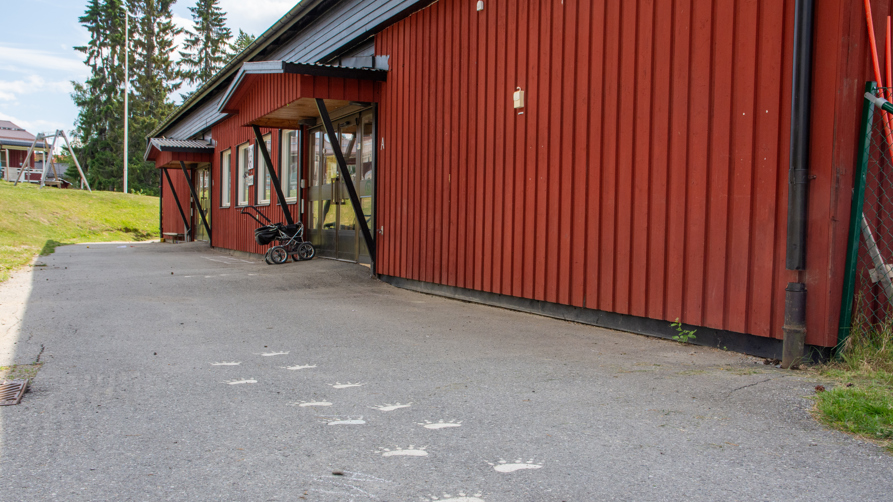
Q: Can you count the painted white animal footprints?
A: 12